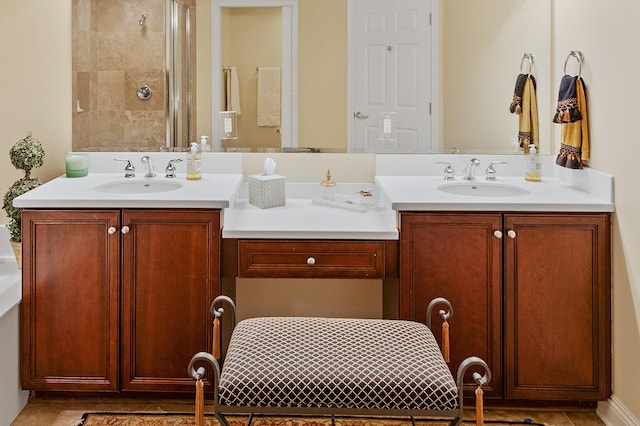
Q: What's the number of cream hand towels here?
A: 2